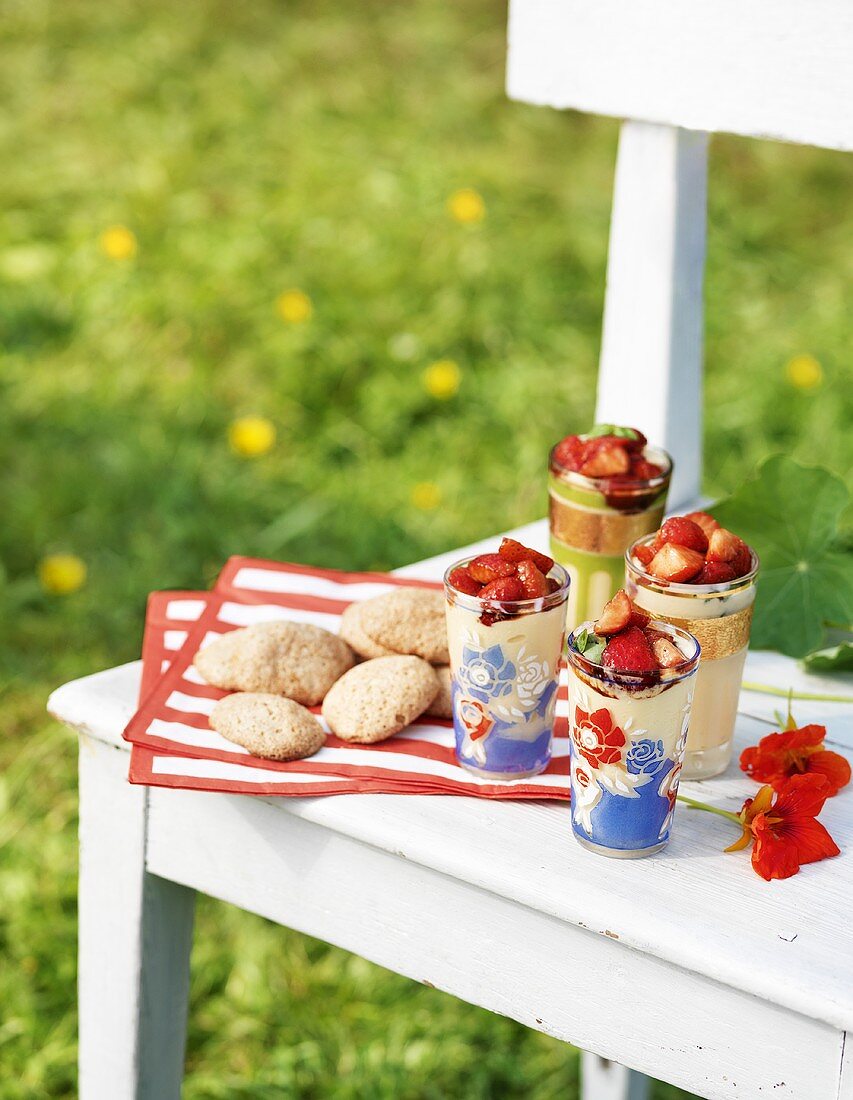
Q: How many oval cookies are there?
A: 6